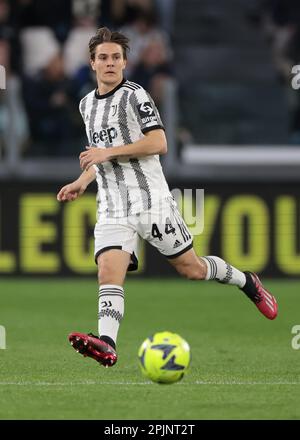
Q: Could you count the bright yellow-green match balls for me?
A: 1